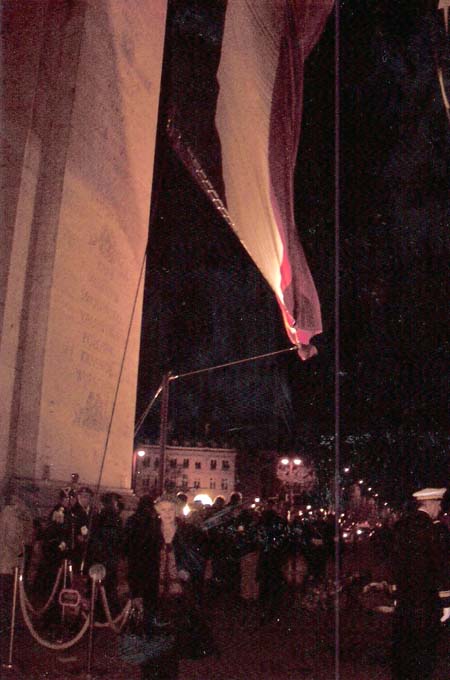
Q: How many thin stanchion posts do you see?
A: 3